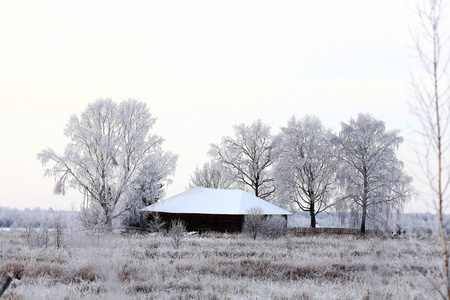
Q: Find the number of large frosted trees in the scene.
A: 4